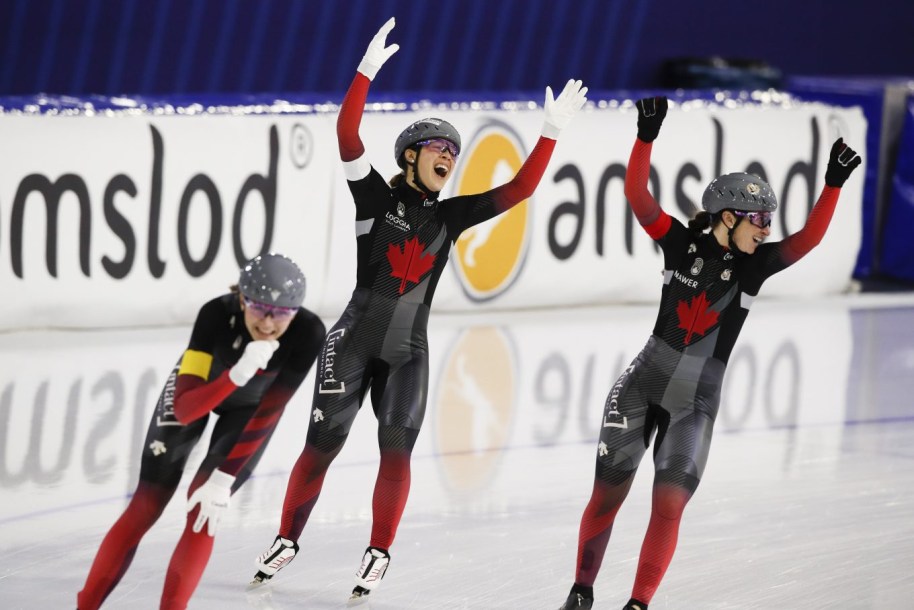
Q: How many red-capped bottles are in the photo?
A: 0